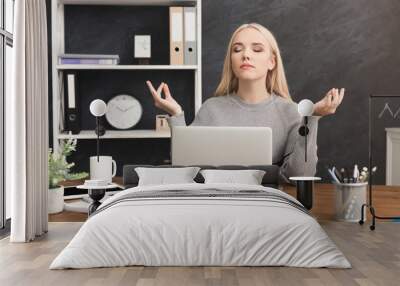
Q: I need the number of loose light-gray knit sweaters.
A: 1